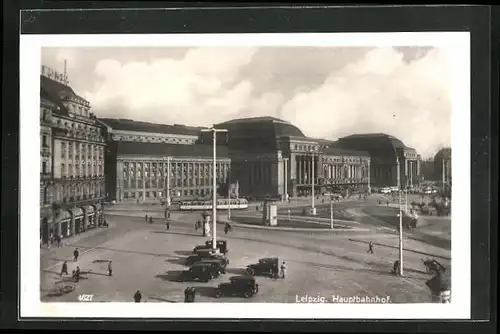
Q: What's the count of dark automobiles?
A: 6